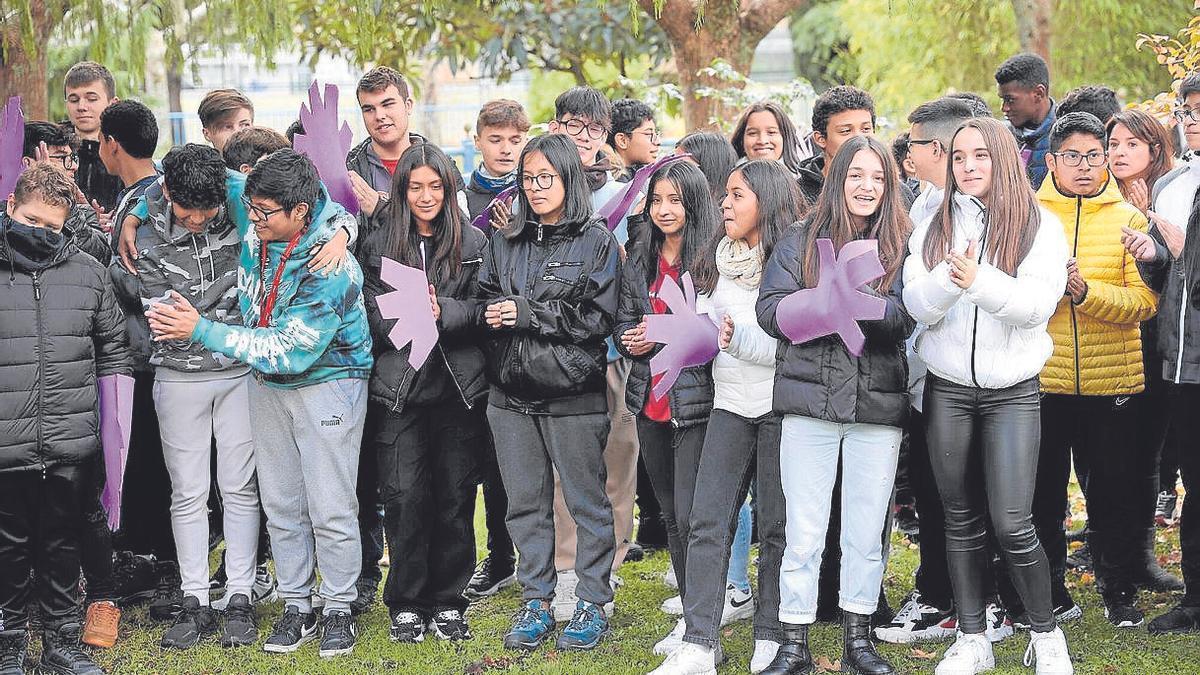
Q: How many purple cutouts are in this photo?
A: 8